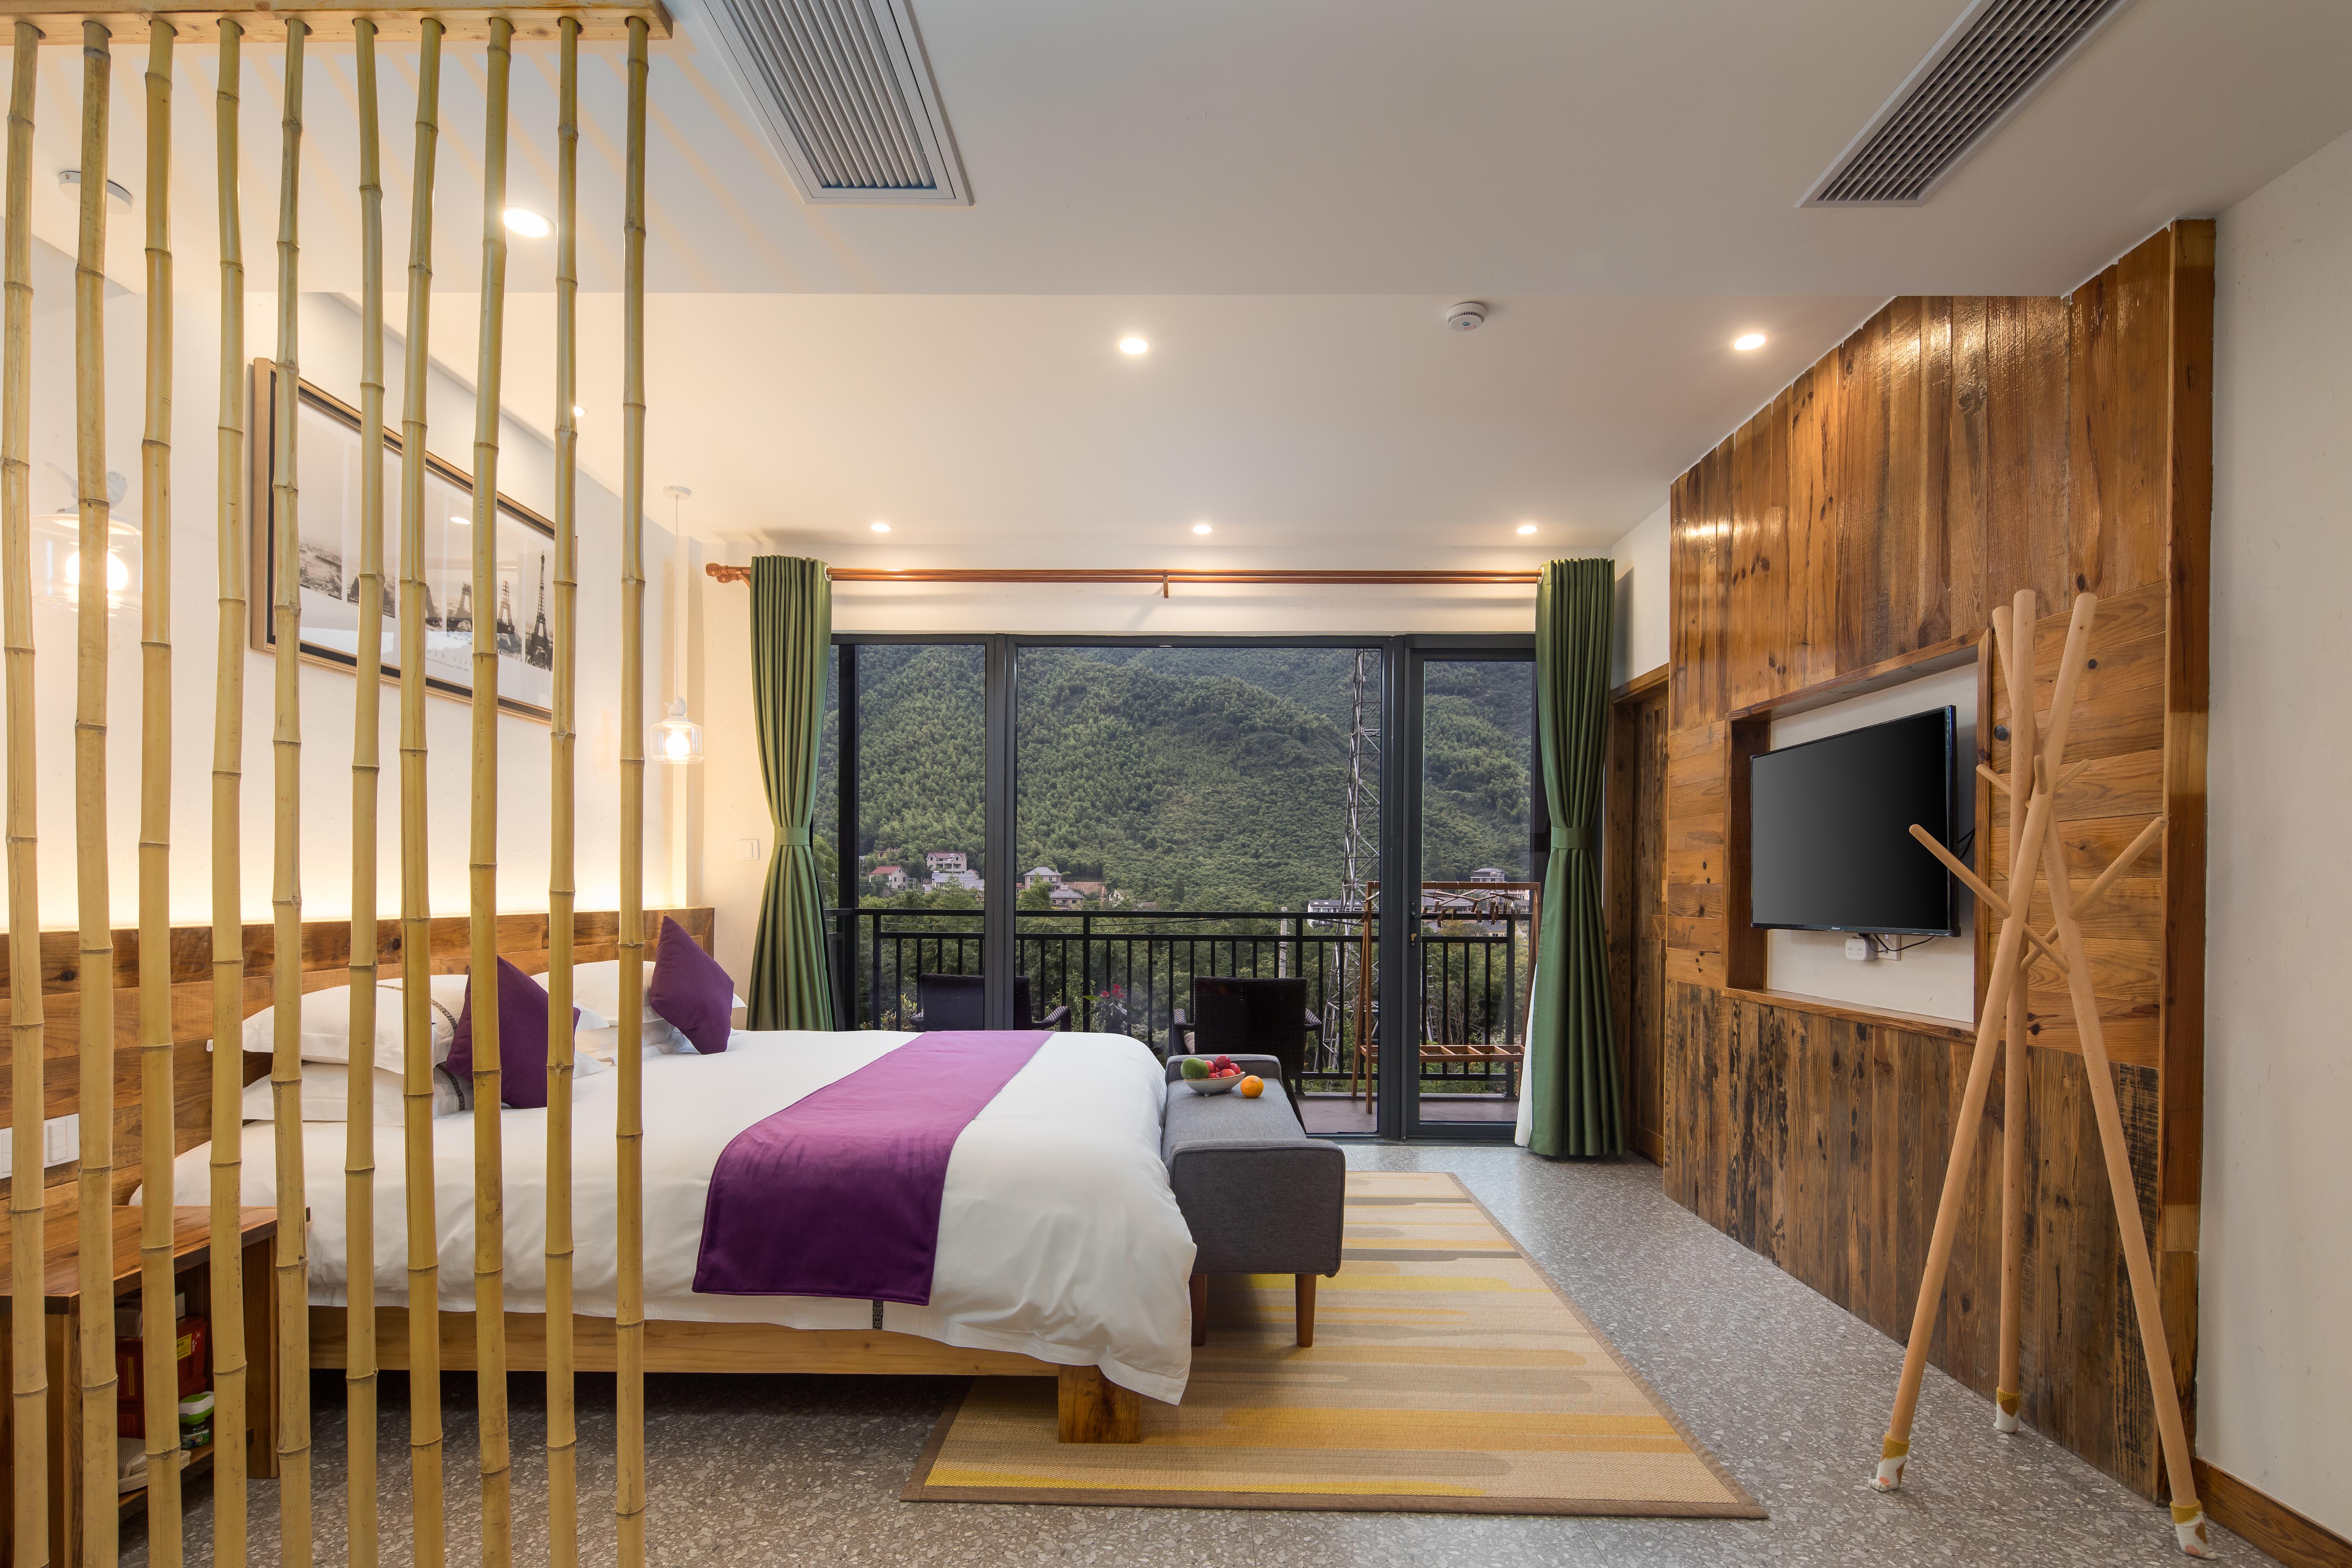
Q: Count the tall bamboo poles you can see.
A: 10